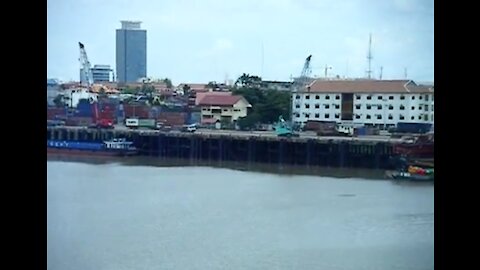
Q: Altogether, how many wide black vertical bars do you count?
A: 2